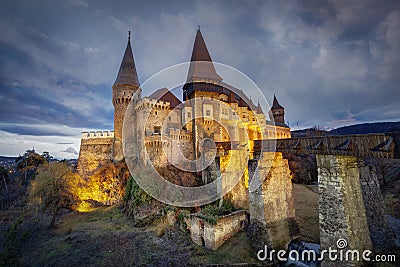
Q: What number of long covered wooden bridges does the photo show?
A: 1